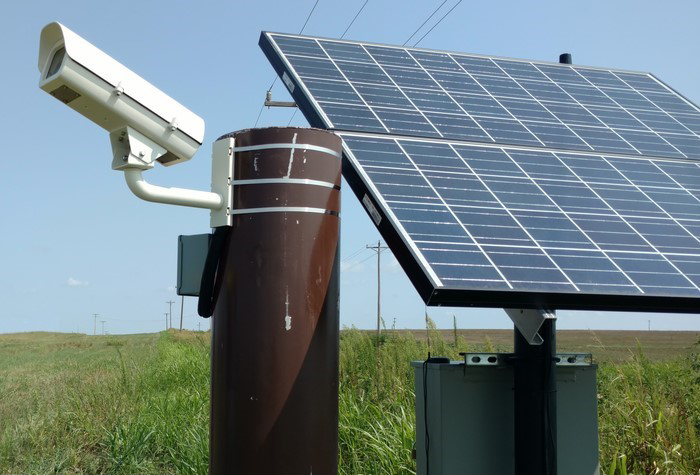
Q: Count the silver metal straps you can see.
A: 3